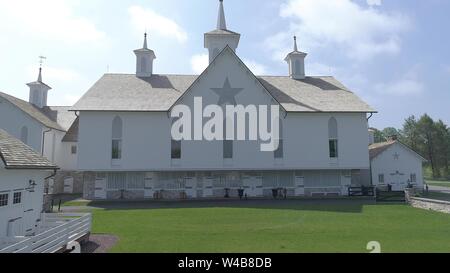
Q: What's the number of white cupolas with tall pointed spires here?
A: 4